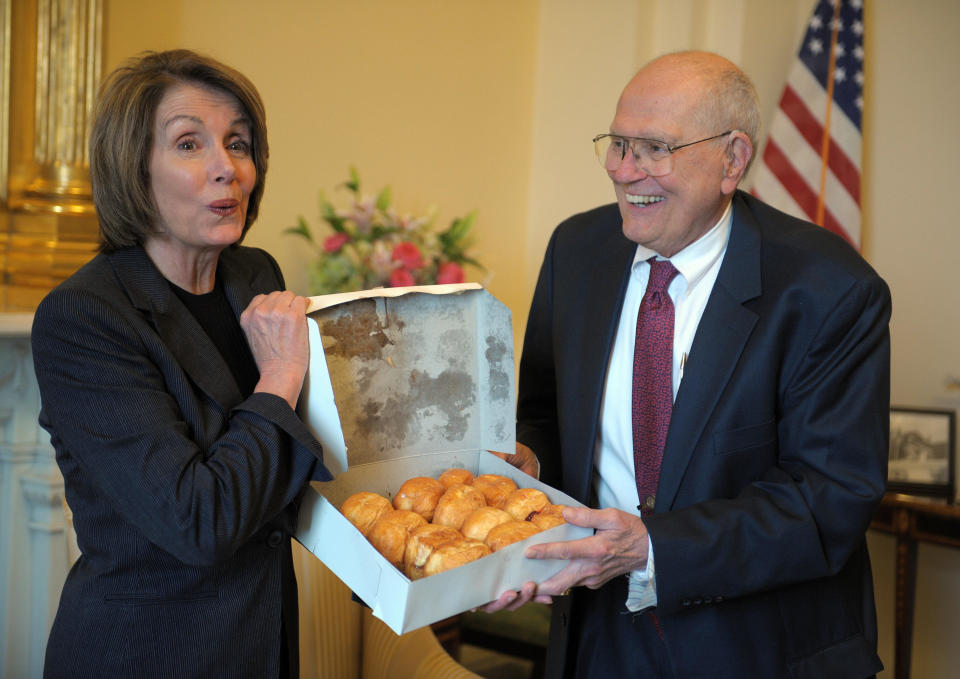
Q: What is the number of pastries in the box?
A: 12